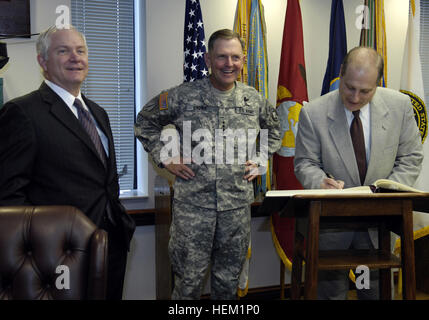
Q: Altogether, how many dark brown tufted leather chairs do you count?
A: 1